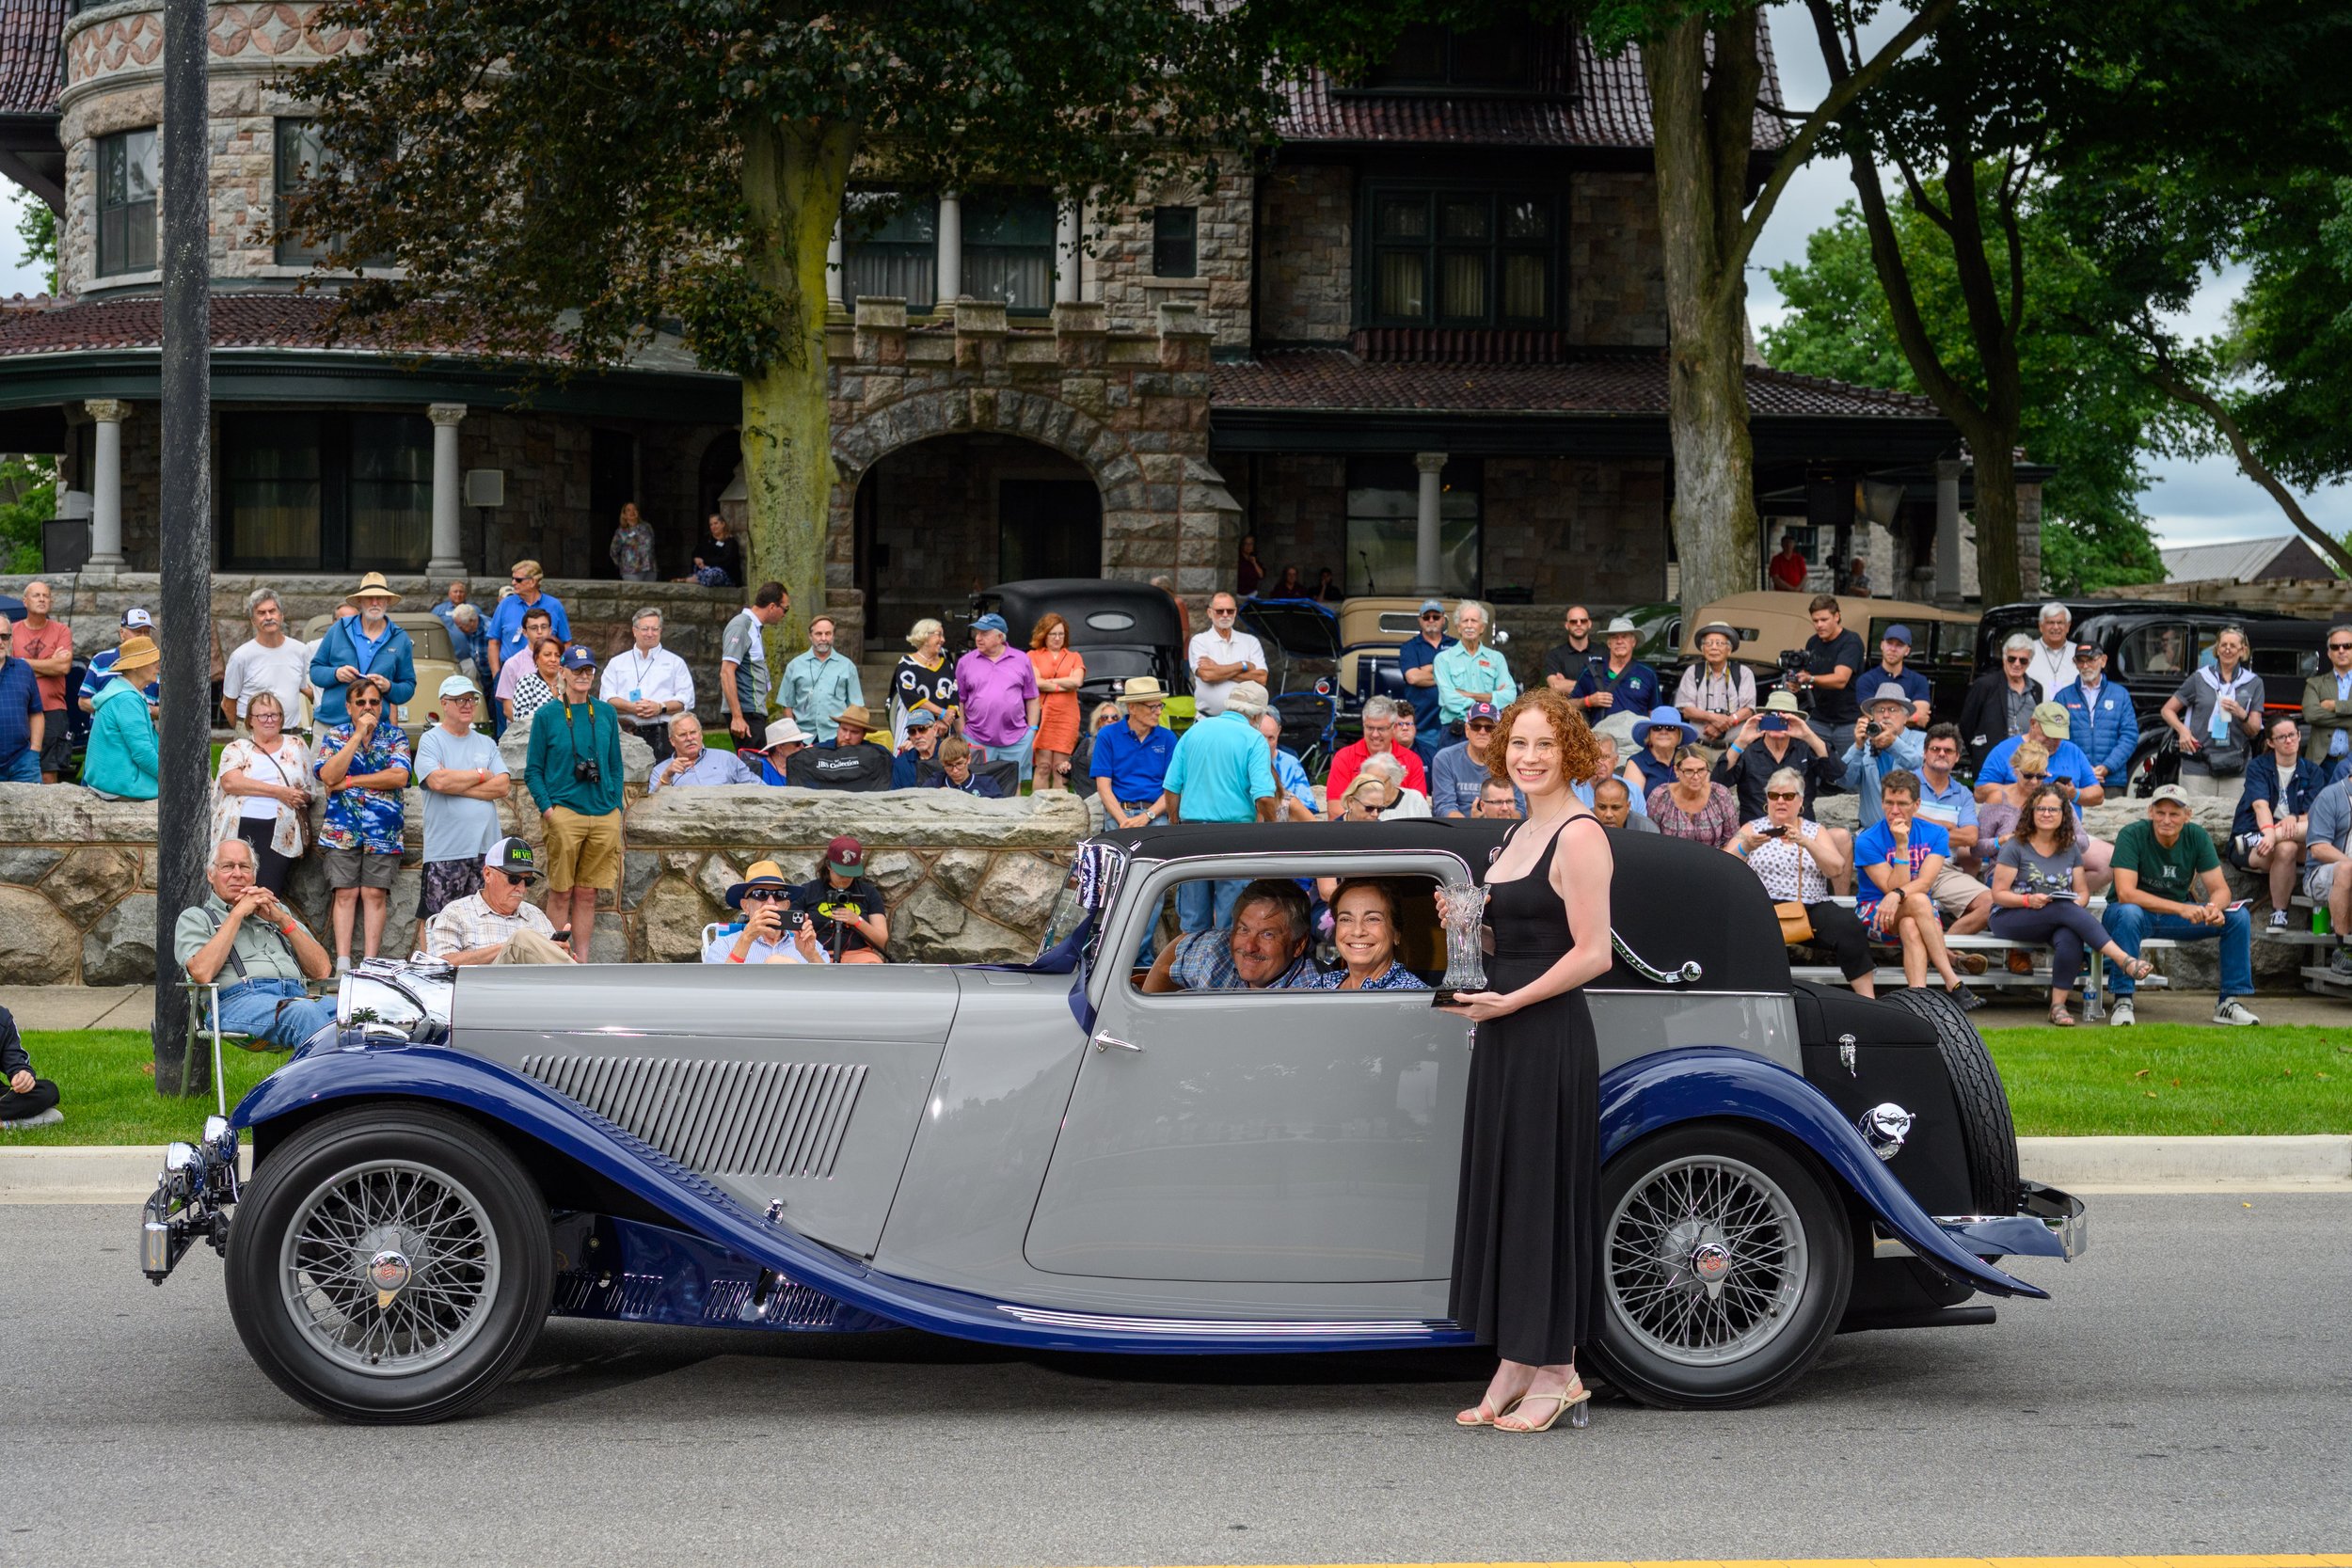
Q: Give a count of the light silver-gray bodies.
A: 1